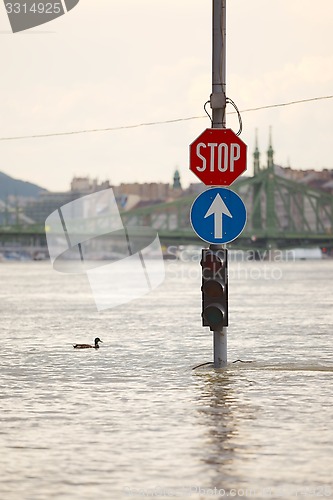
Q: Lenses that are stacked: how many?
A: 3